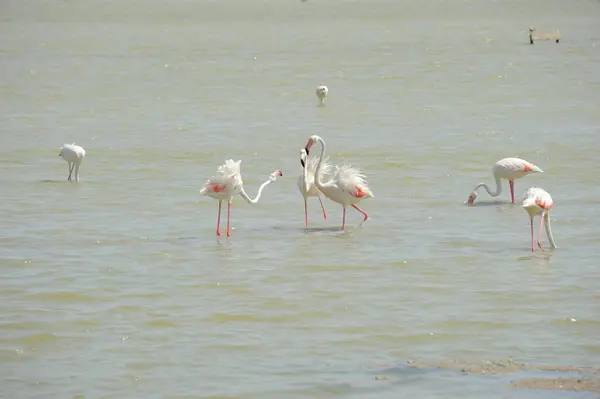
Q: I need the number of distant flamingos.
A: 2